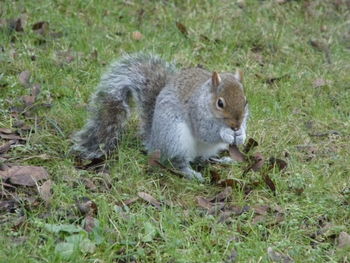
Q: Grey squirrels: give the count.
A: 1